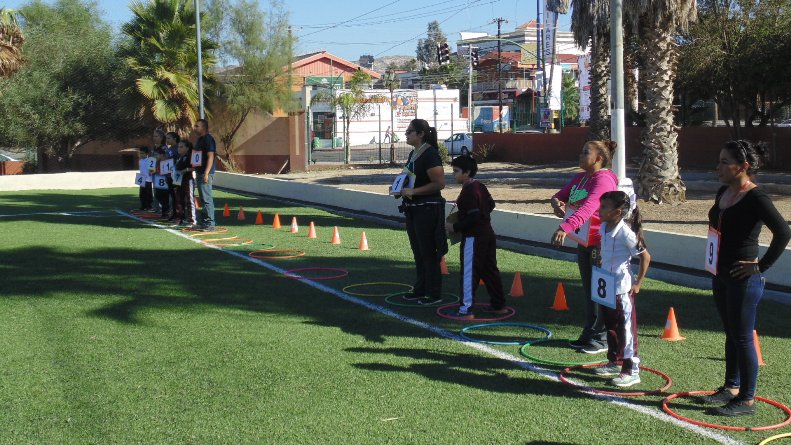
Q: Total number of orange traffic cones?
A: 15